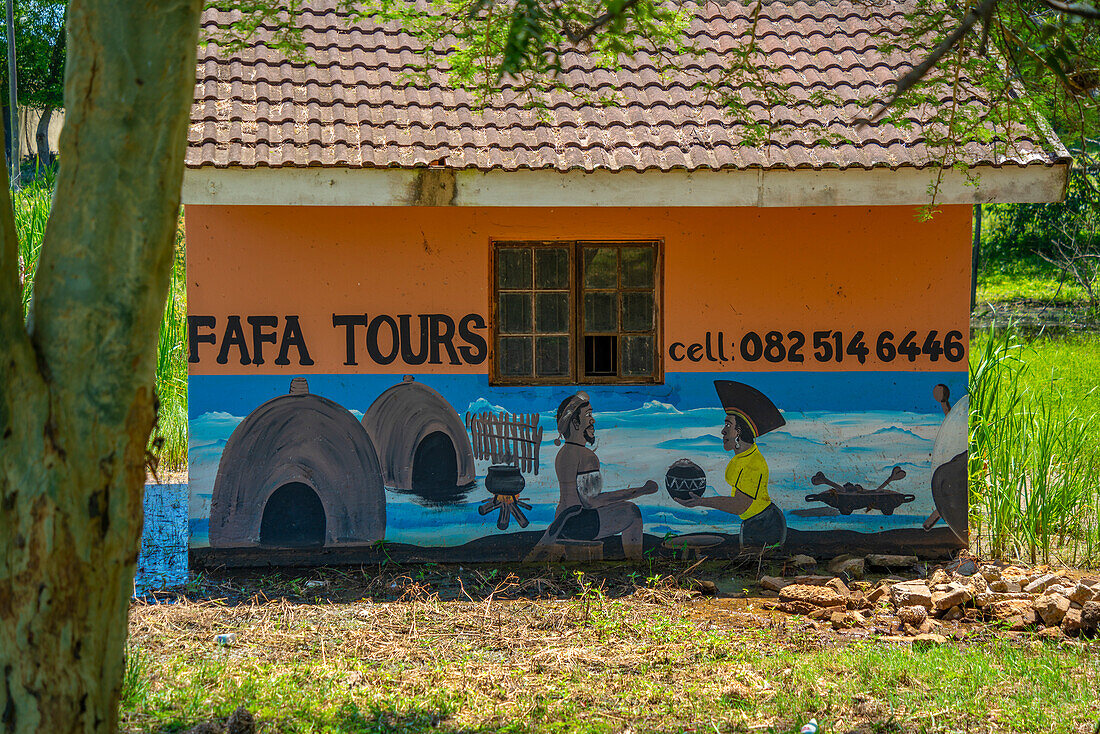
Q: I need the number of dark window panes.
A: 12